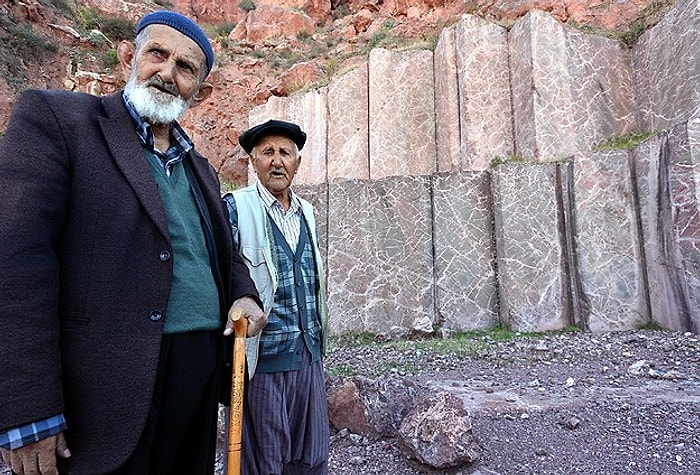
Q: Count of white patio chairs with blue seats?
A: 0